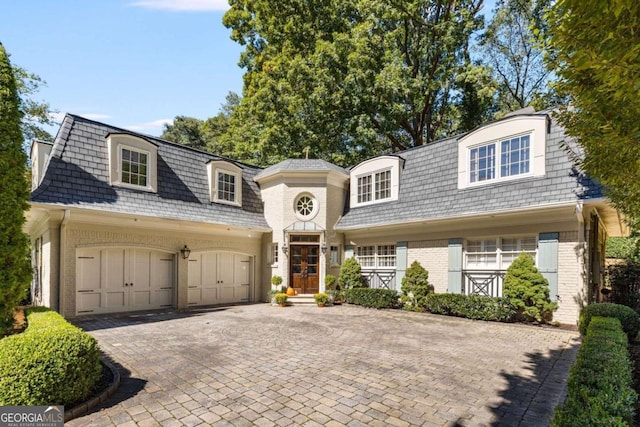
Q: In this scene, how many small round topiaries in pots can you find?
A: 2